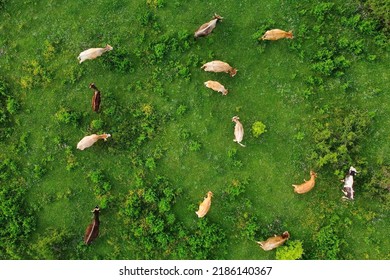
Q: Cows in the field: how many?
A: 13